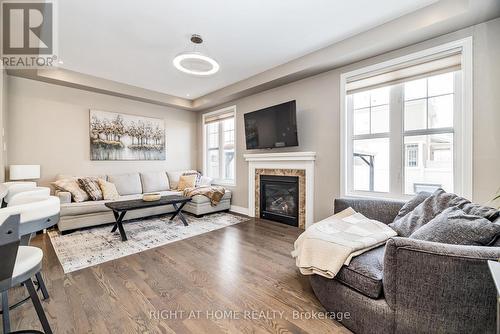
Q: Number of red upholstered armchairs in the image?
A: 0